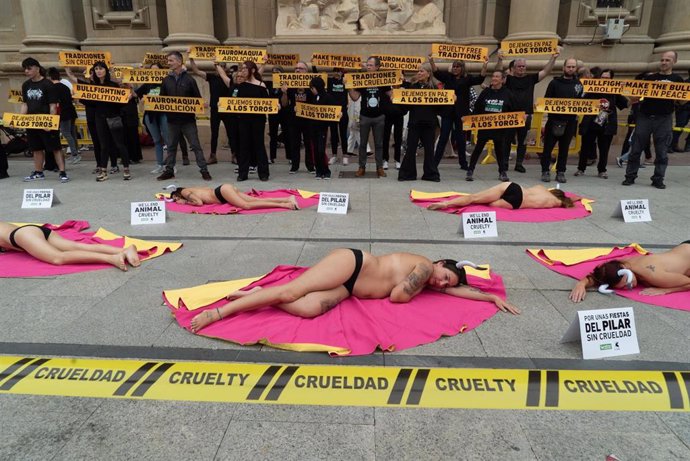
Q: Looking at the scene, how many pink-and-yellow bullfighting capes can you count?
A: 5